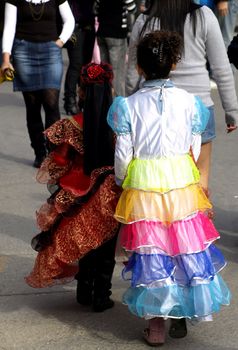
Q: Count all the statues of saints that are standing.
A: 0